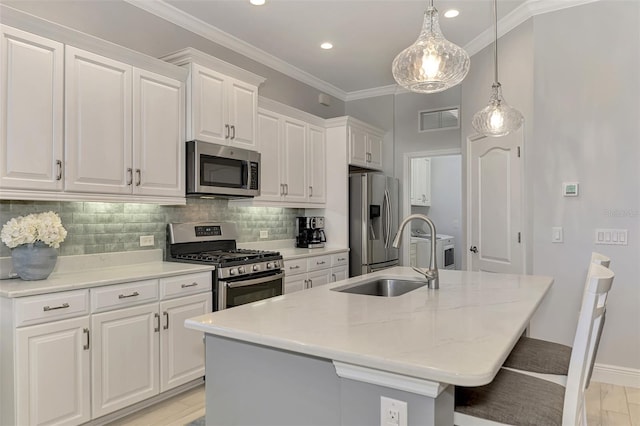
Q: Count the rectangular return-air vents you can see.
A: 1